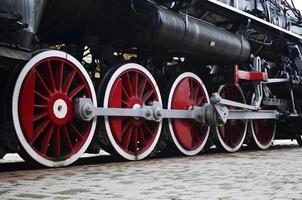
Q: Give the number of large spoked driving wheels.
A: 5